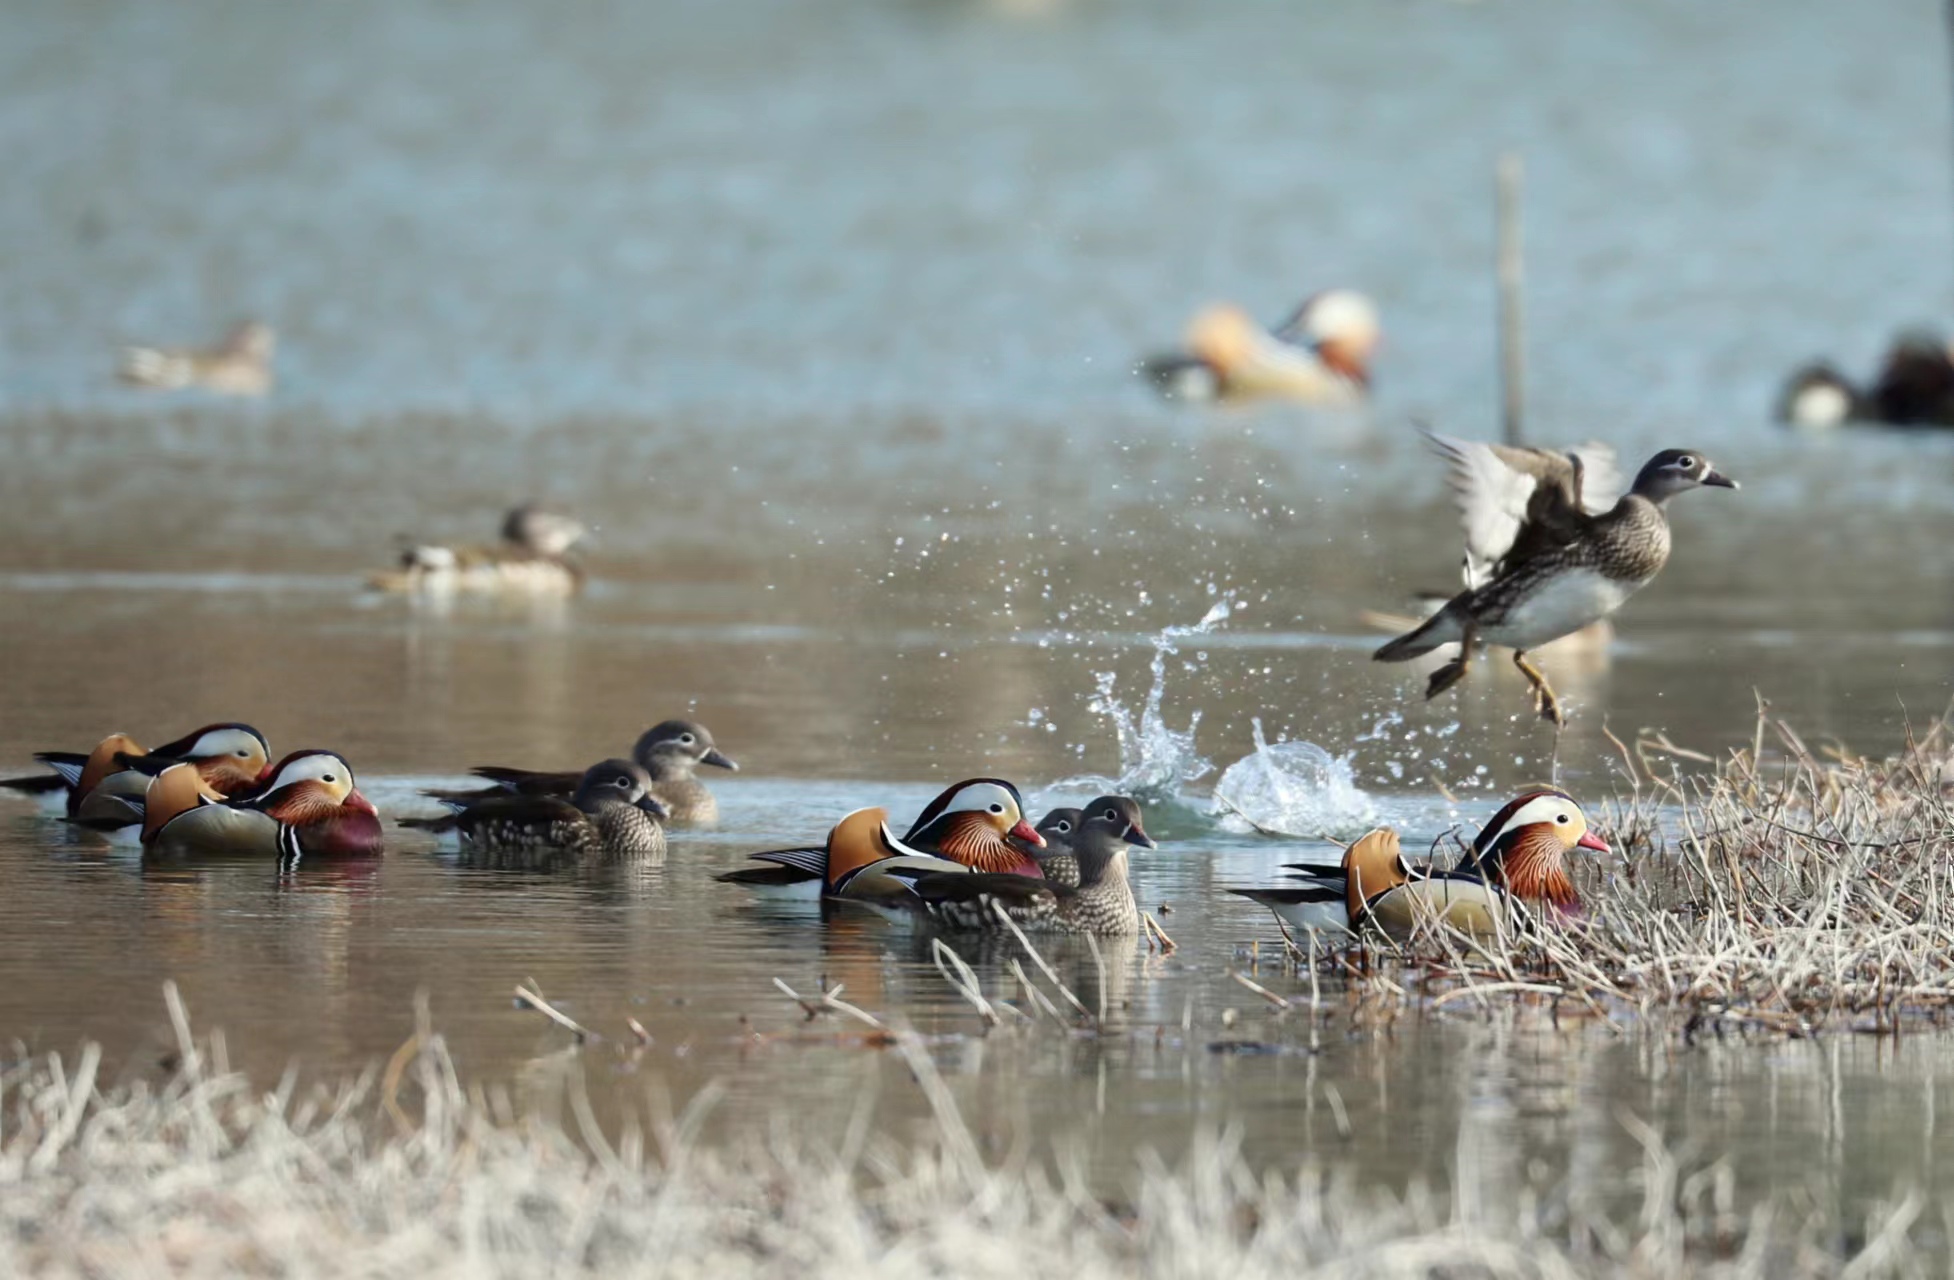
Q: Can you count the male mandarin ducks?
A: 5